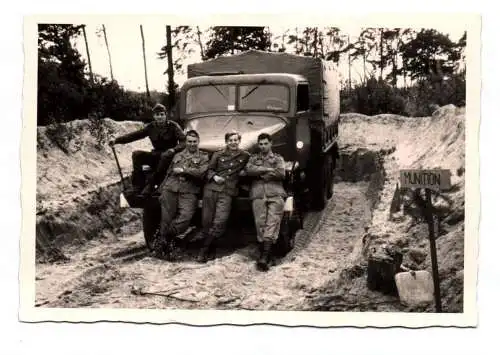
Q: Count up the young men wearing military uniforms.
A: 4